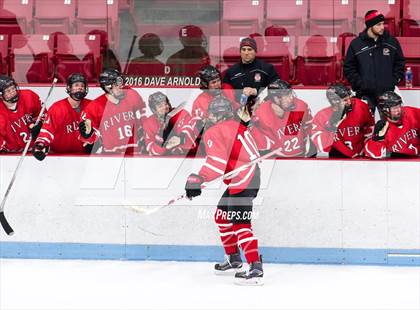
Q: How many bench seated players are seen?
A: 8